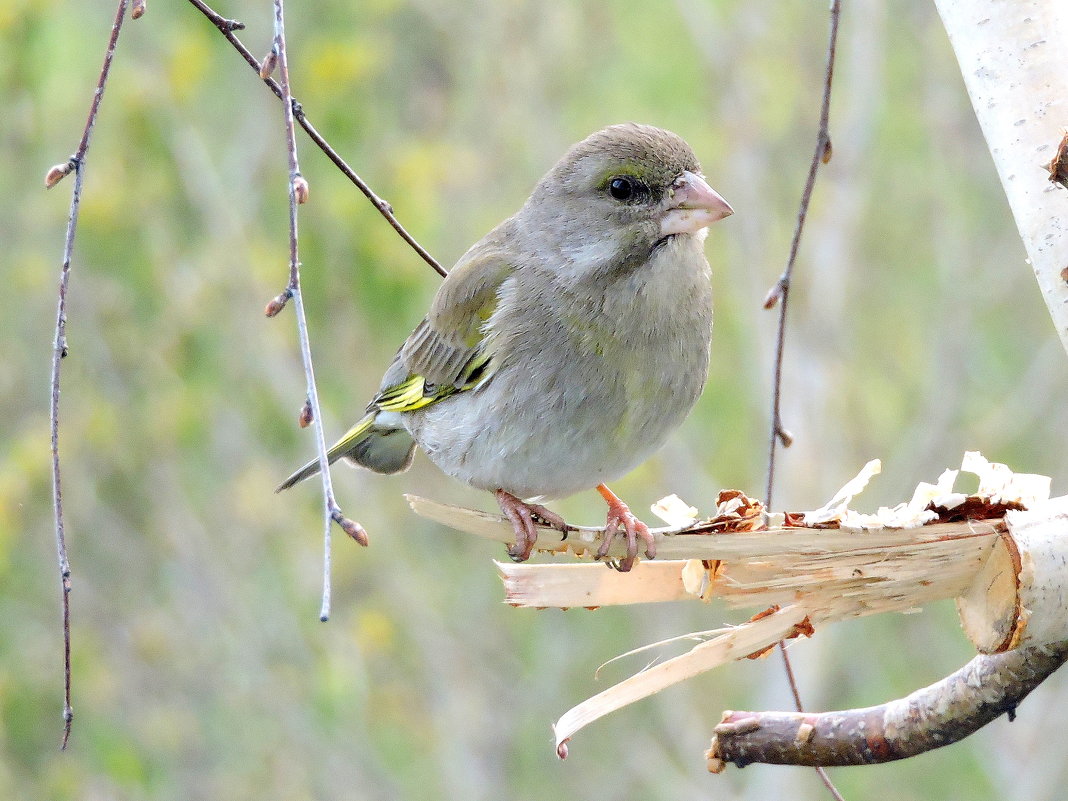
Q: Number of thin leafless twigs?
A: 4